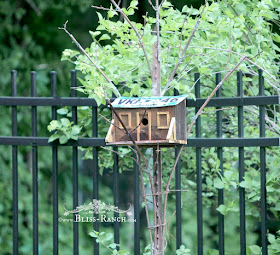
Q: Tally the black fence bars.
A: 12